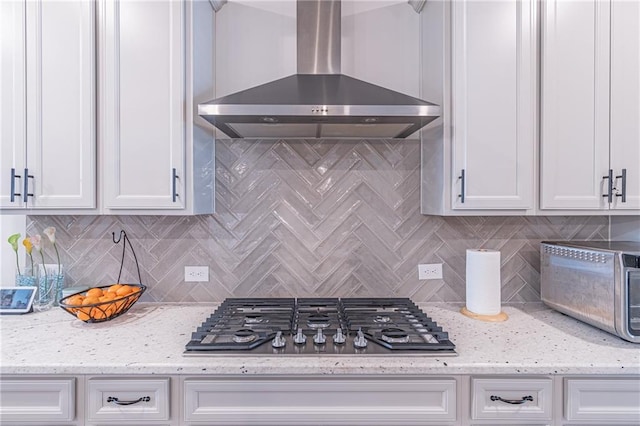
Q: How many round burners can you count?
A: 5